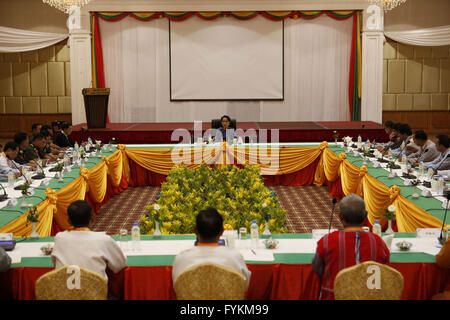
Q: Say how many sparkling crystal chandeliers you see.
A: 2